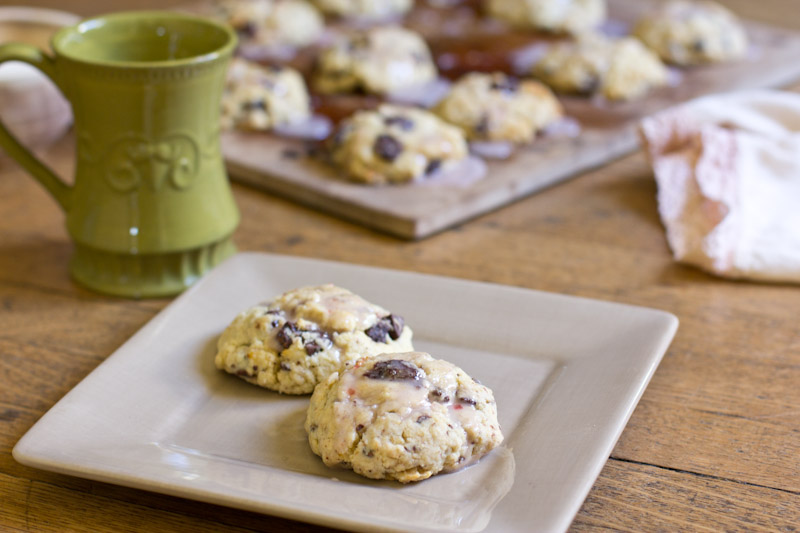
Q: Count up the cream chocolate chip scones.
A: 11